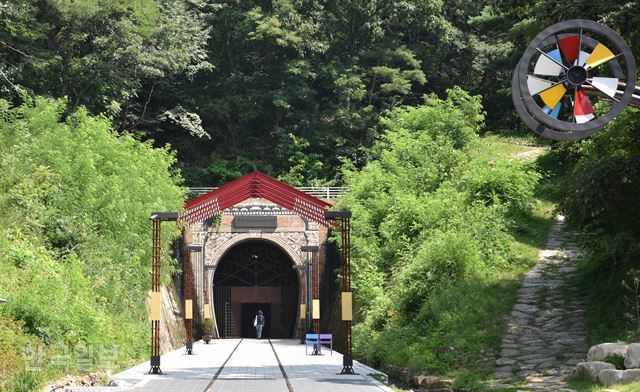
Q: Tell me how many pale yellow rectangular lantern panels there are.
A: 6